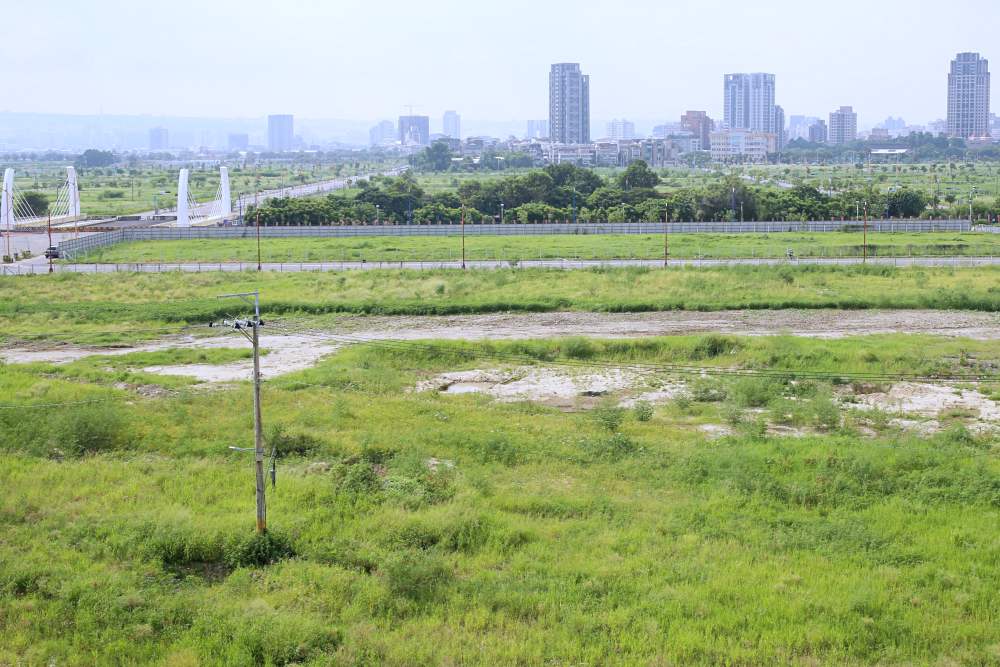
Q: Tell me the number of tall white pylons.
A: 4